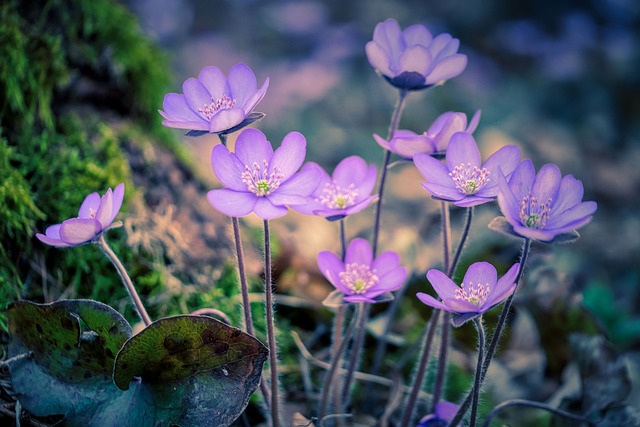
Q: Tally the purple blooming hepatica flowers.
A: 10